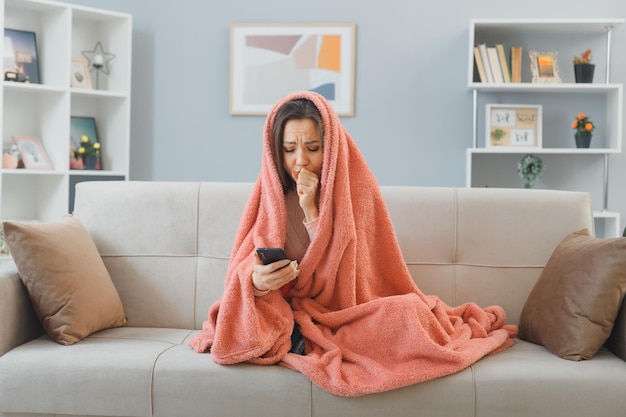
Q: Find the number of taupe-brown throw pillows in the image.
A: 2